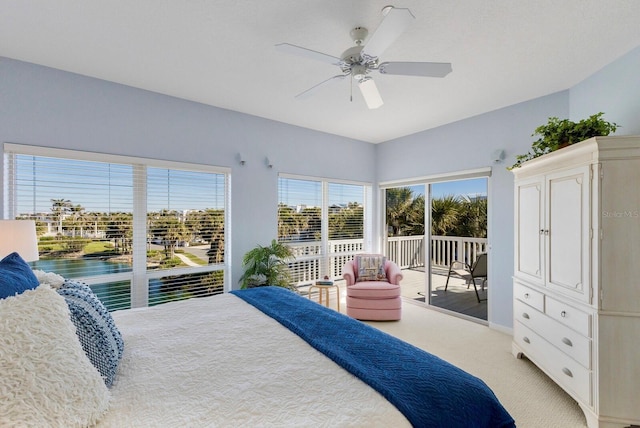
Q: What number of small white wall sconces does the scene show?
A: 3